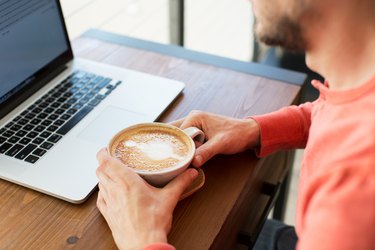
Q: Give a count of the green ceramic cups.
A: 0